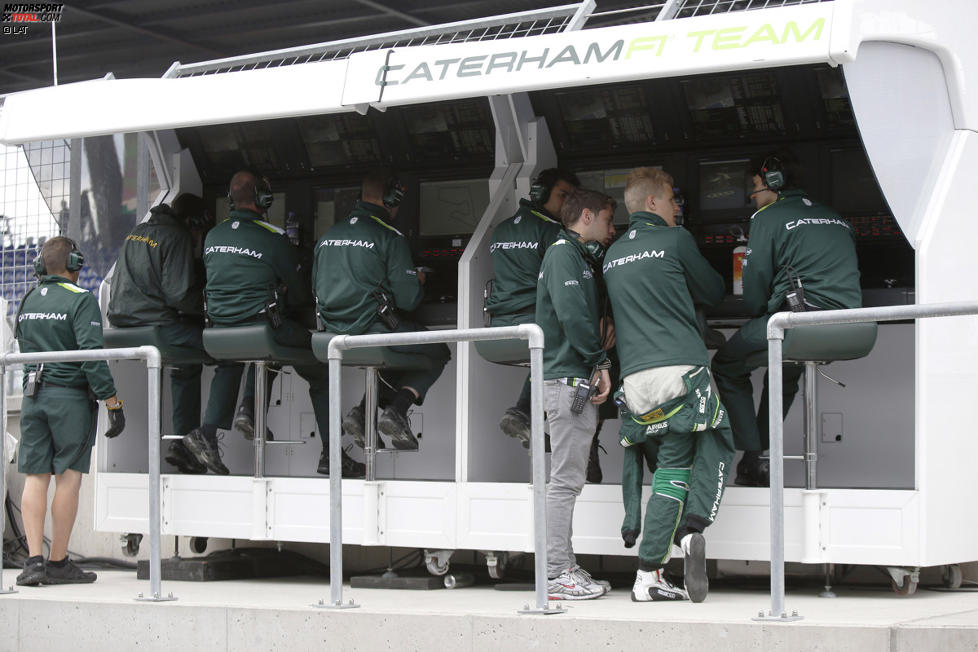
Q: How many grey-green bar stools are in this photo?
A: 5